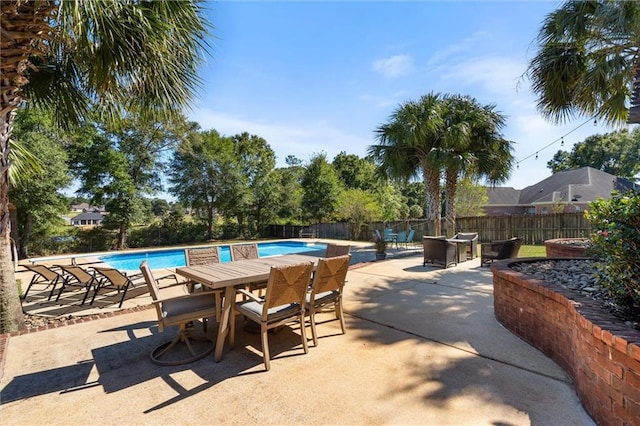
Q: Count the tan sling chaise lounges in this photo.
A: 3